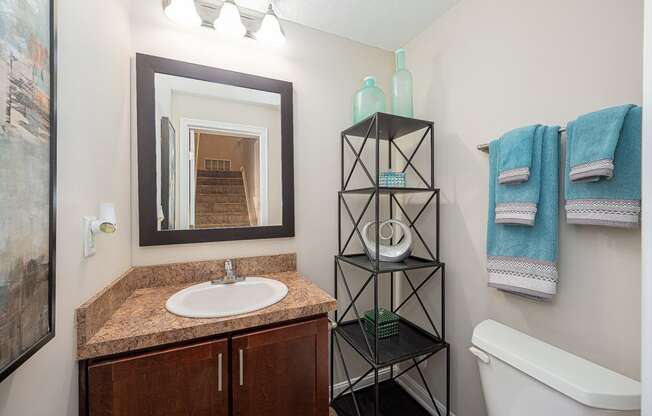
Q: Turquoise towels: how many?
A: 5